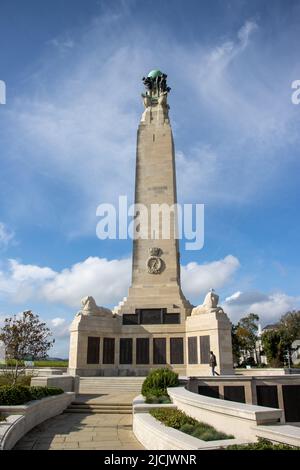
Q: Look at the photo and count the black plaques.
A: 15